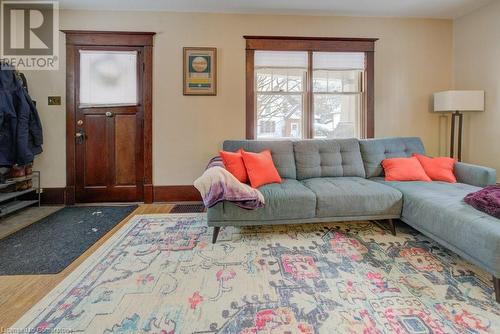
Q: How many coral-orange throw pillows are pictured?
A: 4